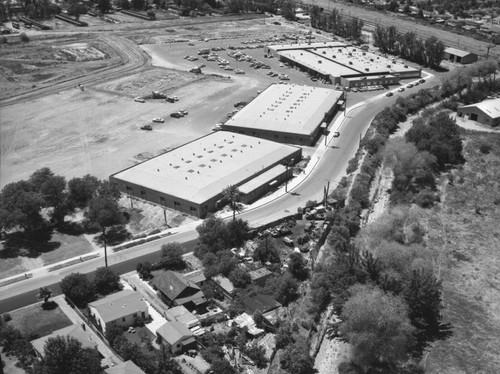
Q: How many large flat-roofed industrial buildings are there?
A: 3